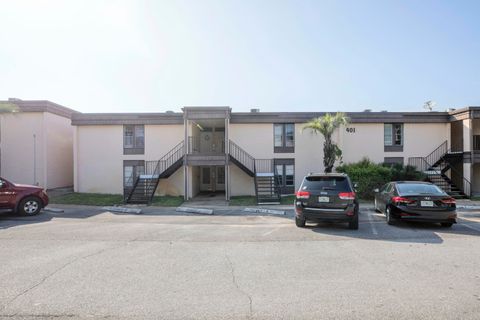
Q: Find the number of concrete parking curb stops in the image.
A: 5